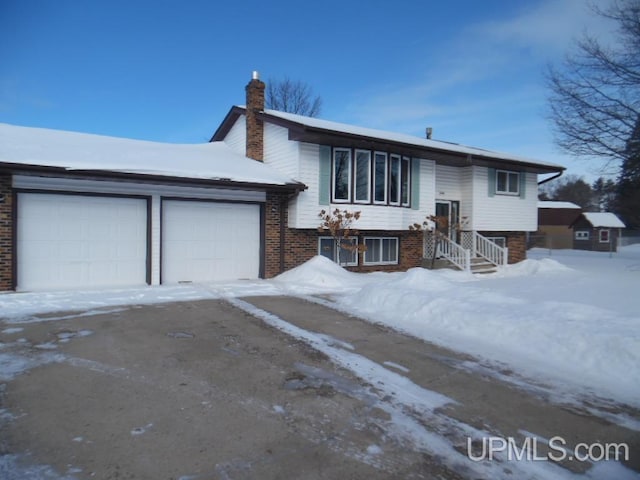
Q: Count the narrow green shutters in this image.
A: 4